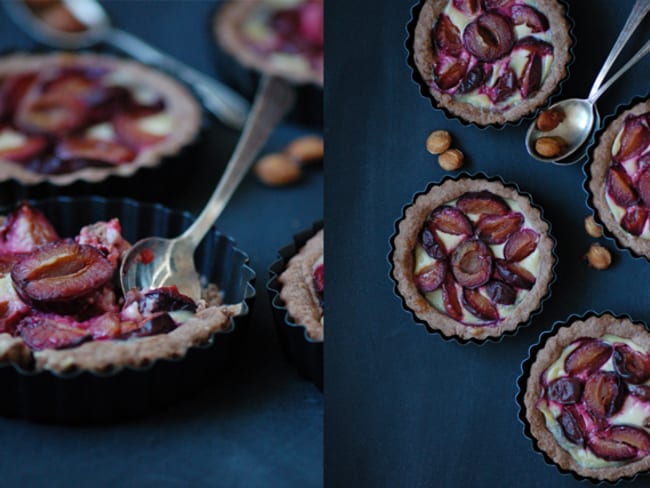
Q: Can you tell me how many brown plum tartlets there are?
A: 8